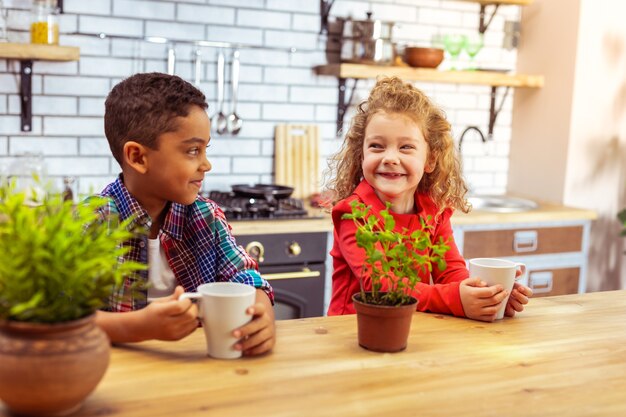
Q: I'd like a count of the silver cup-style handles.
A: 2